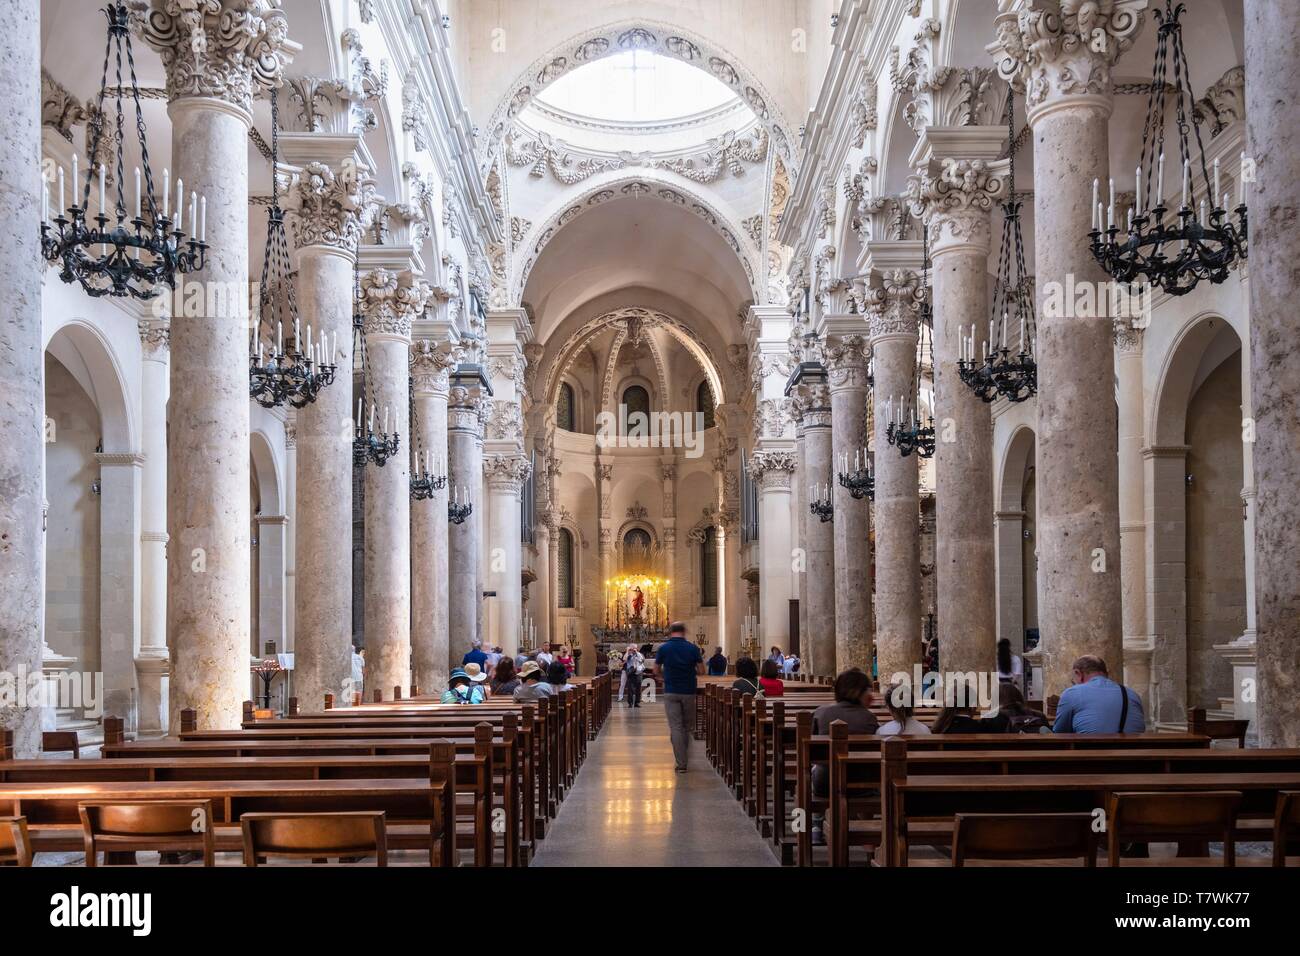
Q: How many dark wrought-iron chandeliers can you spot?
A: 10